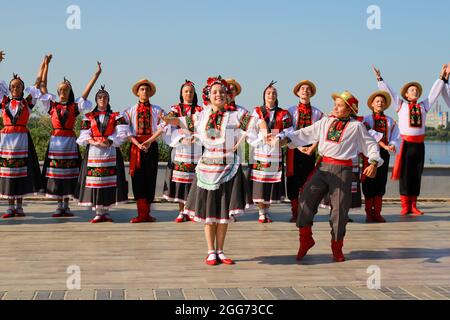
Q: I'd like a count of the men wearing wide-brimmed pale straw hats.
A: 6